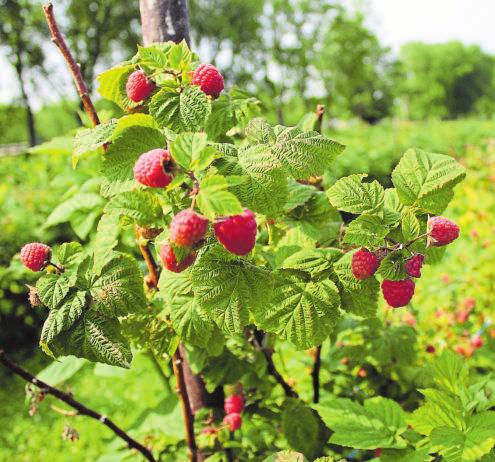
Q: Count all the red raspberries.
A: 13